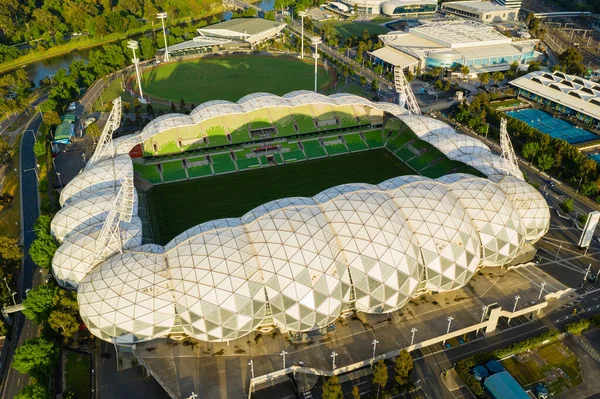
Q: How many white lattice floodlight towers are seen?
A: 4